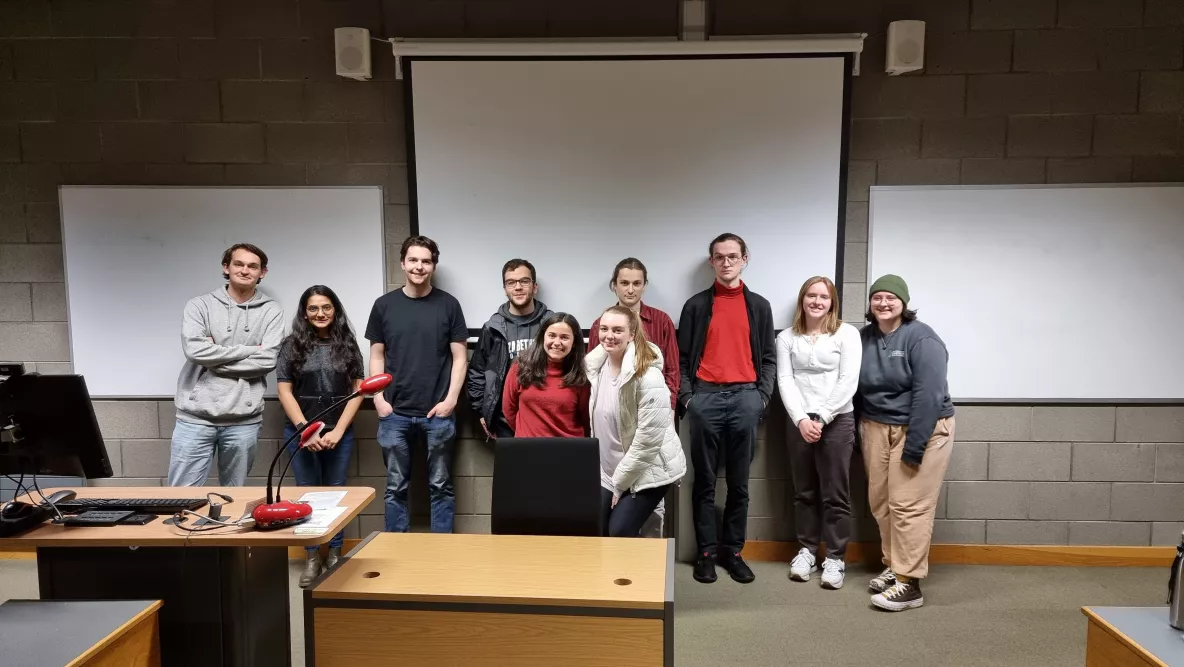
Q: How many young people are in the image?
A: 10